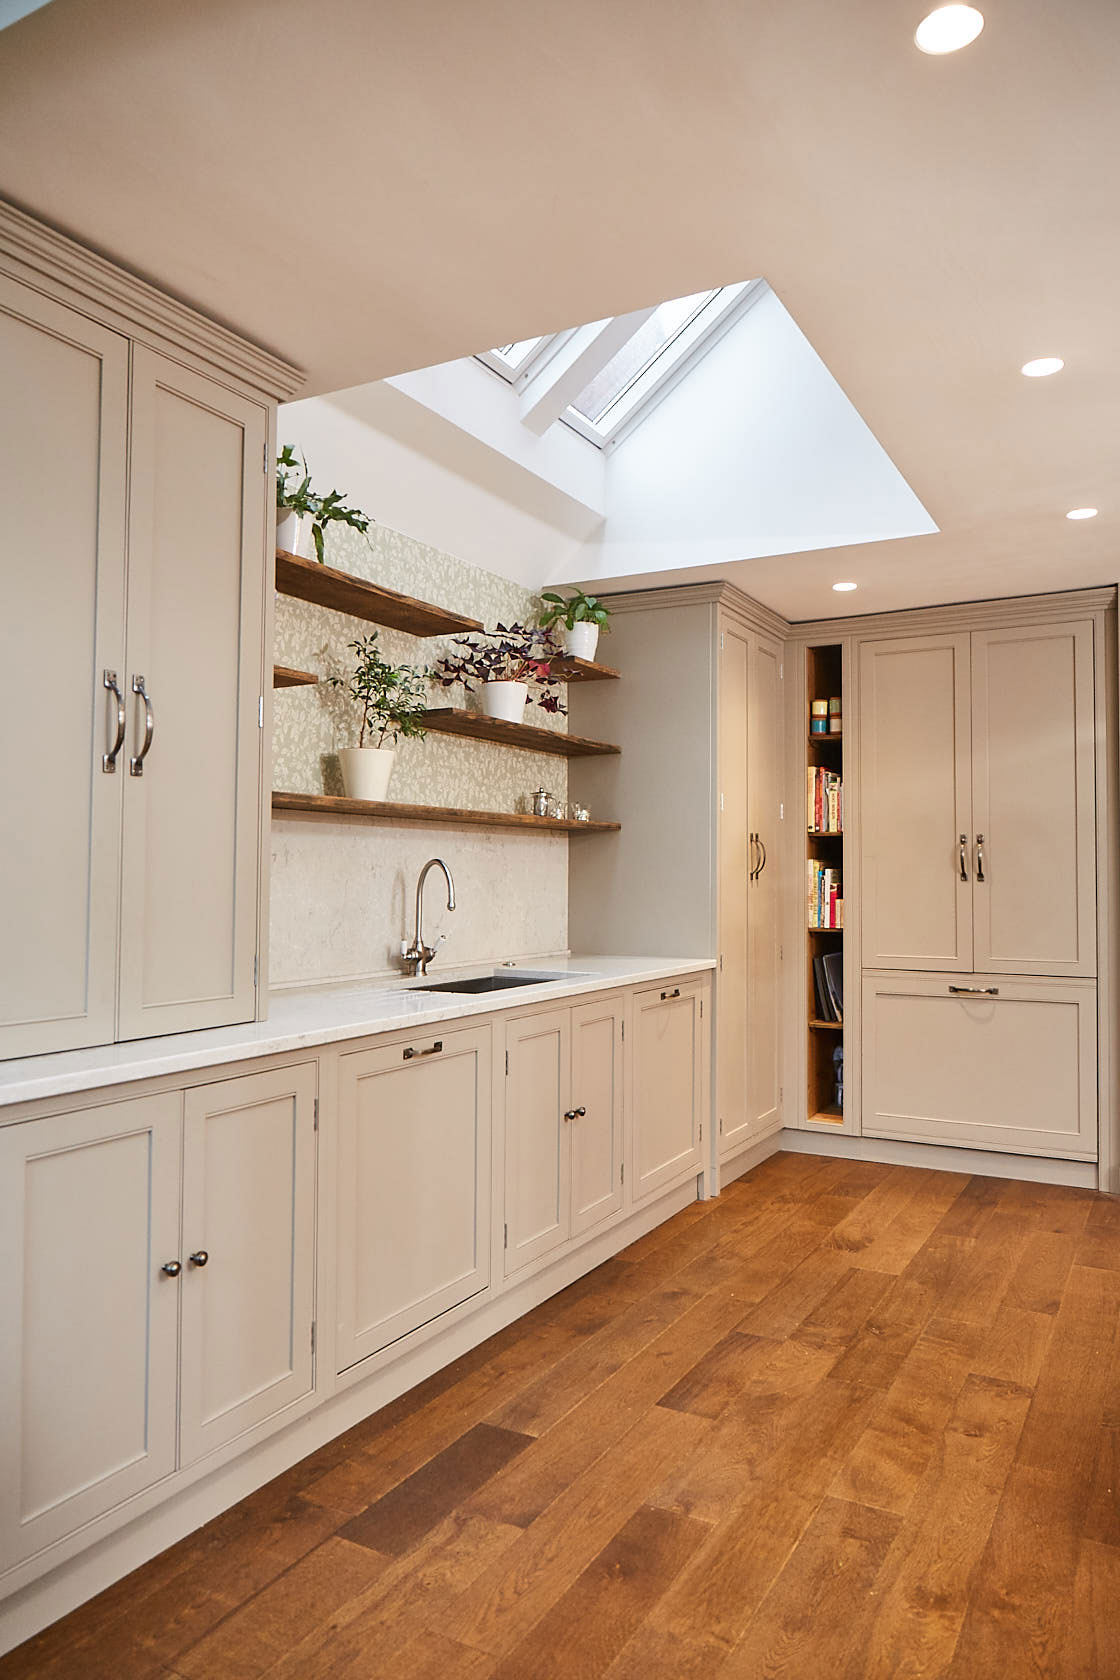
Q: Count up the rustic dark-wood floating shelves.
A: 5